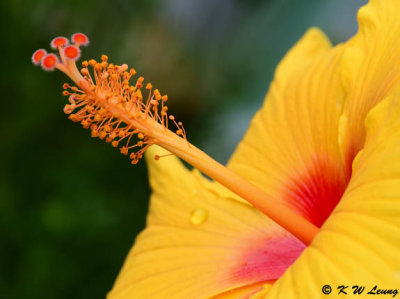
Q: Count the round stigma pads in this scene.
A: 5